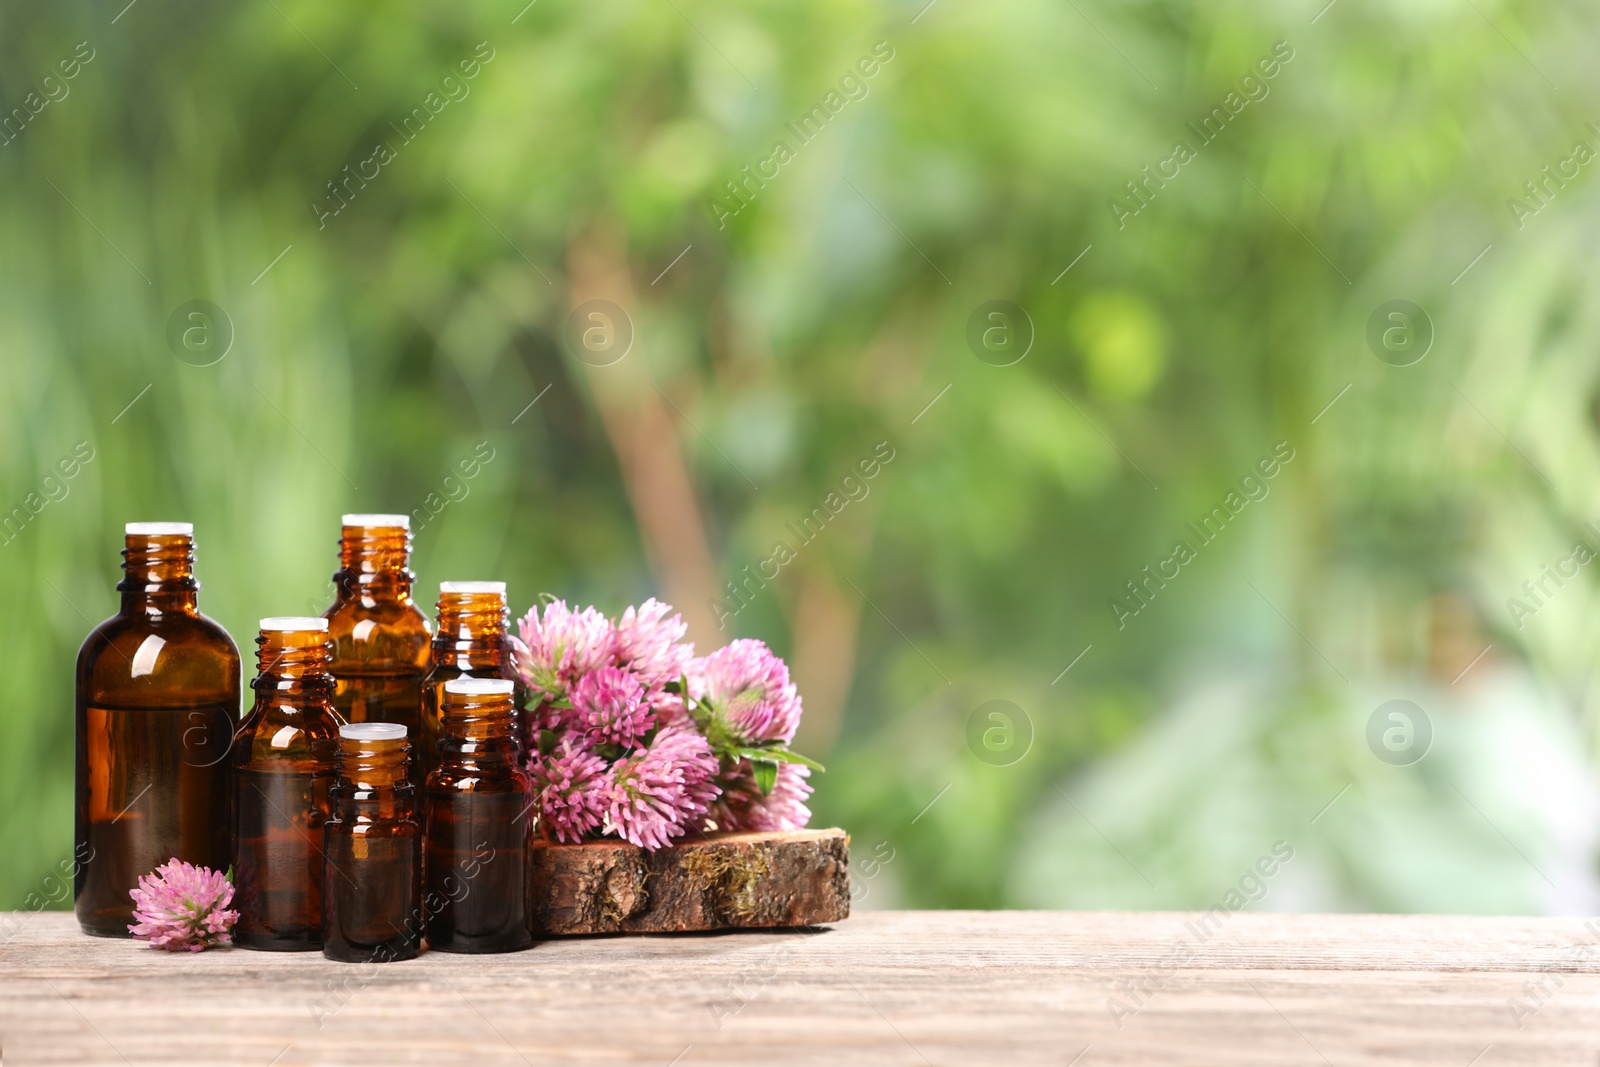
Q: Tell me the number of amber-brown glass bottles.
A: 6